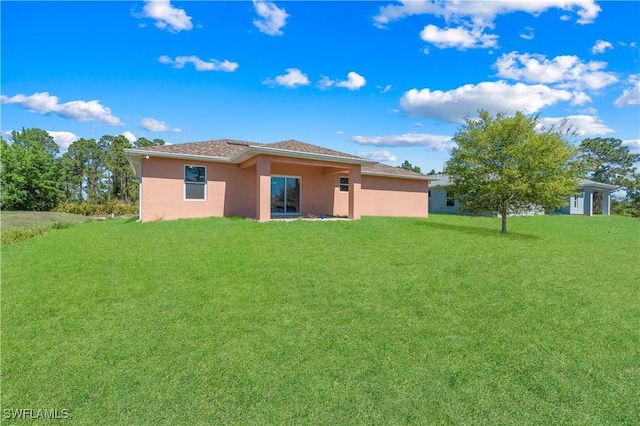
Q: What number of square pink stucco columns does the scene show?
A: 2